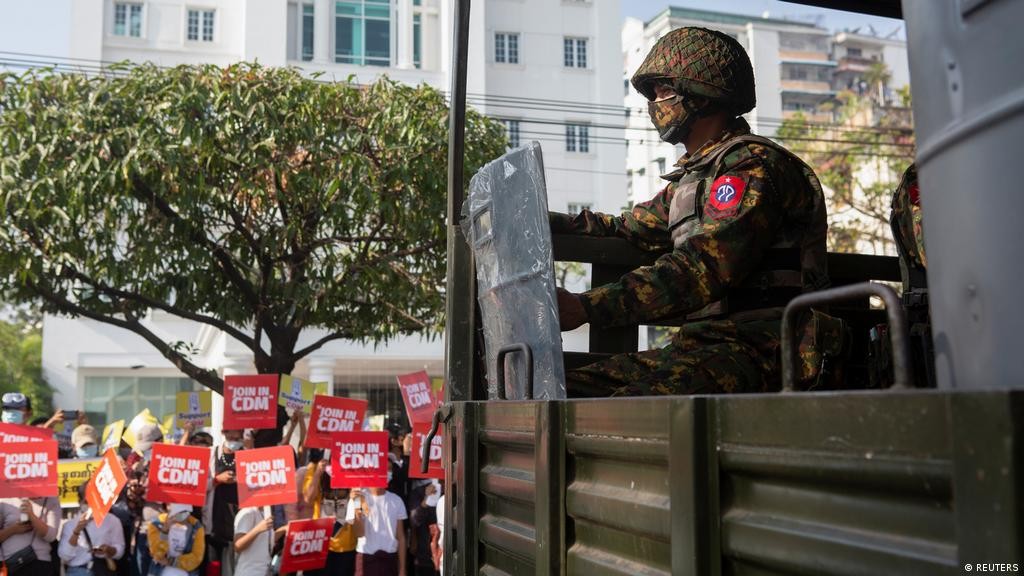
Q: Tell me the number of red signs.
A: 11